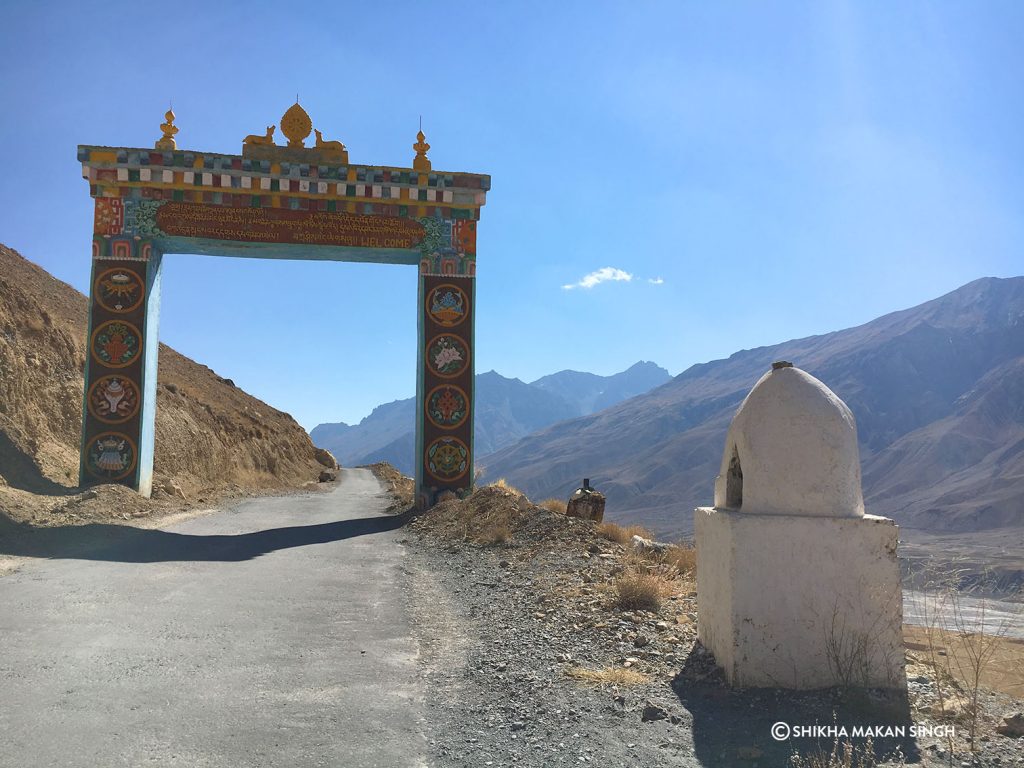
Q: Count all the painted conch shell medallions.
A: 1